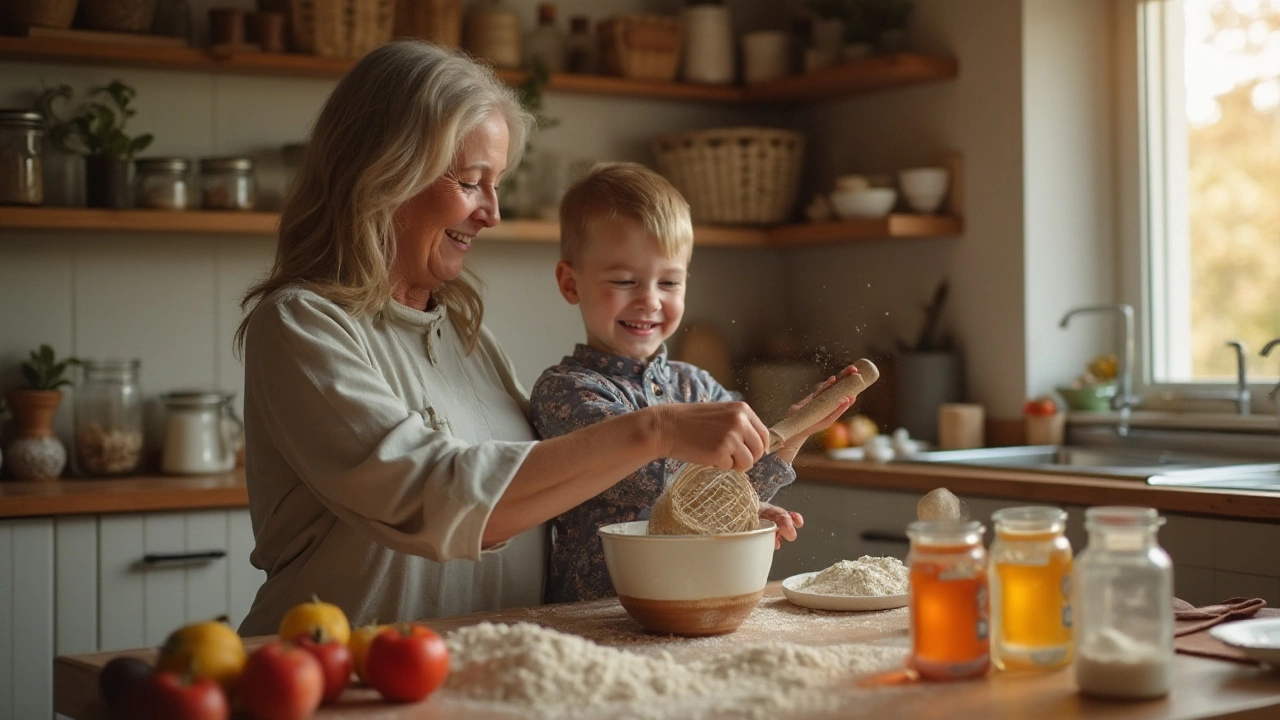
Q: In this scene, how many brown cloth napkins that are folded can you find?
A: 1